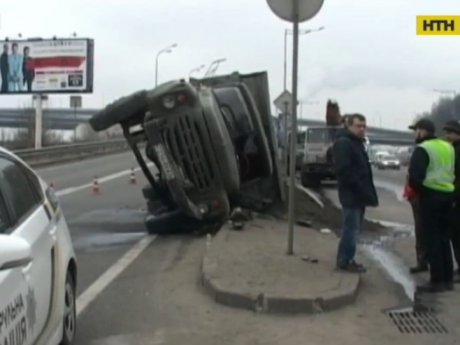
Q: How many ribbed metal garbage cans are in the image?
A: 0